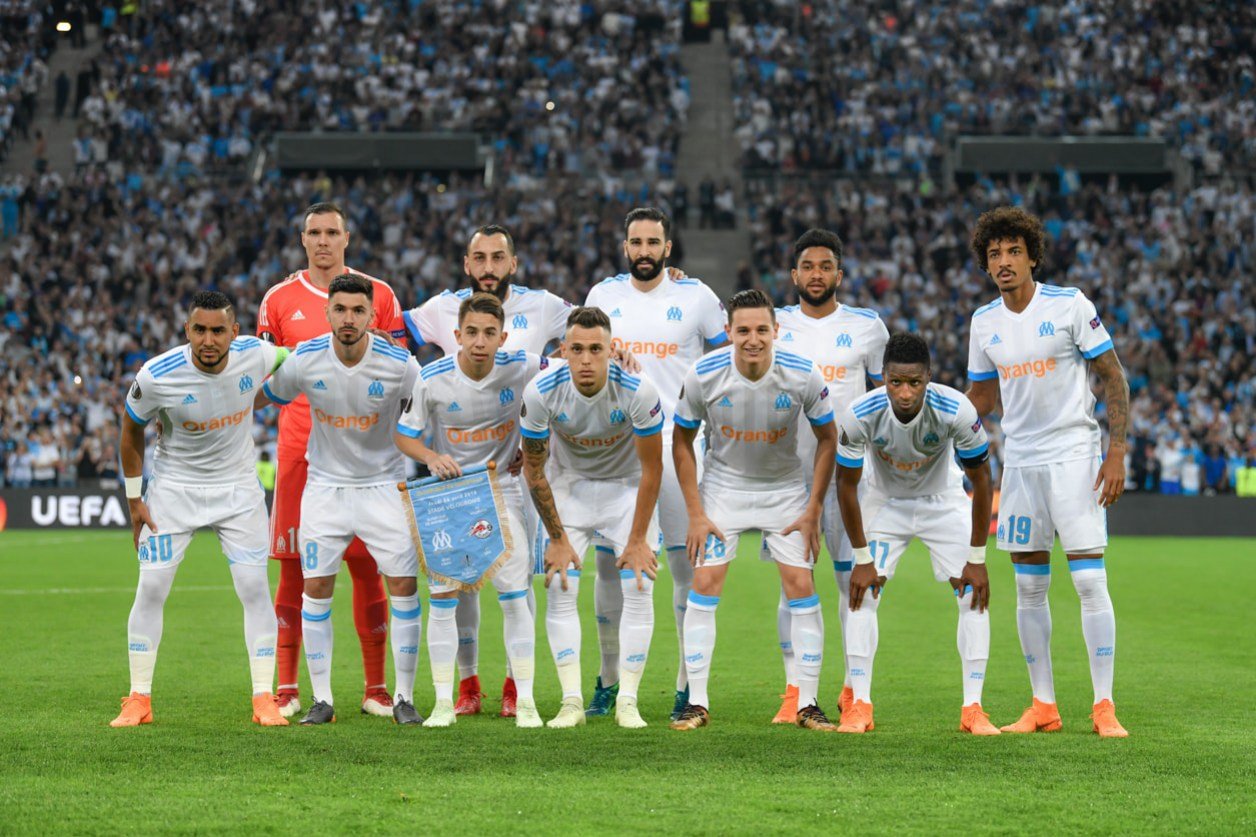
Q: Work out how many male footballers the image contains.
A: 11